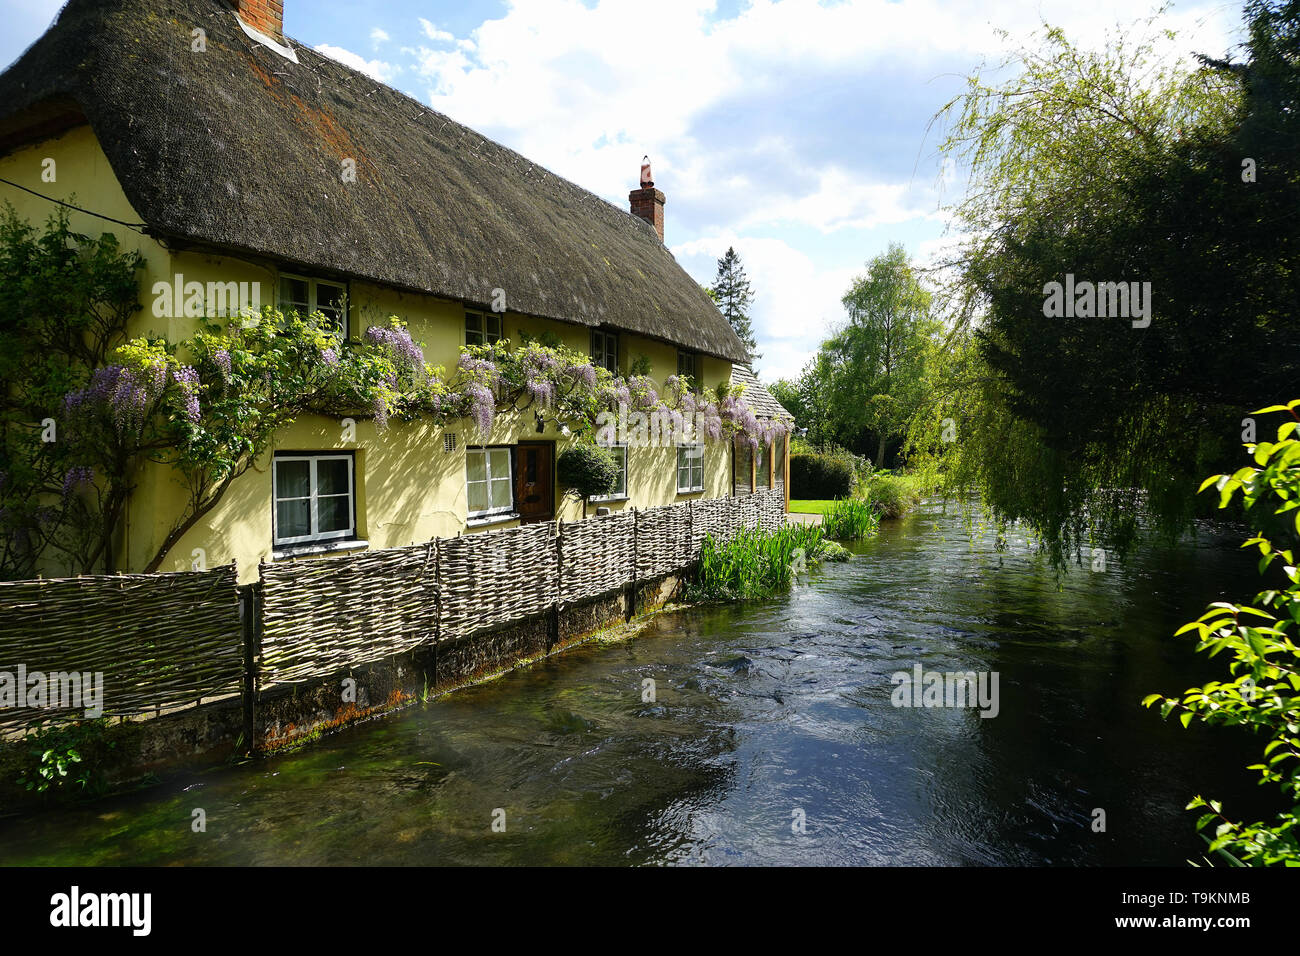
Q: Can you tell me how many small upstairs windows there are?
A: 4